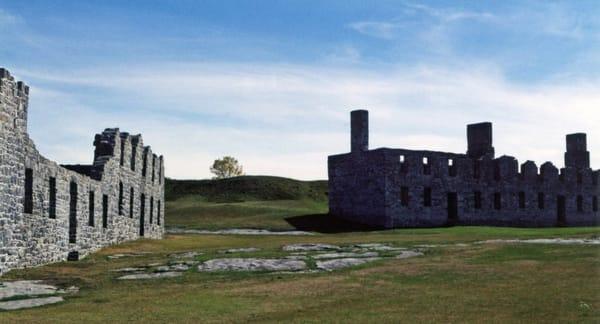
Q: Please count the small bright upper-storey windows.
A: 3